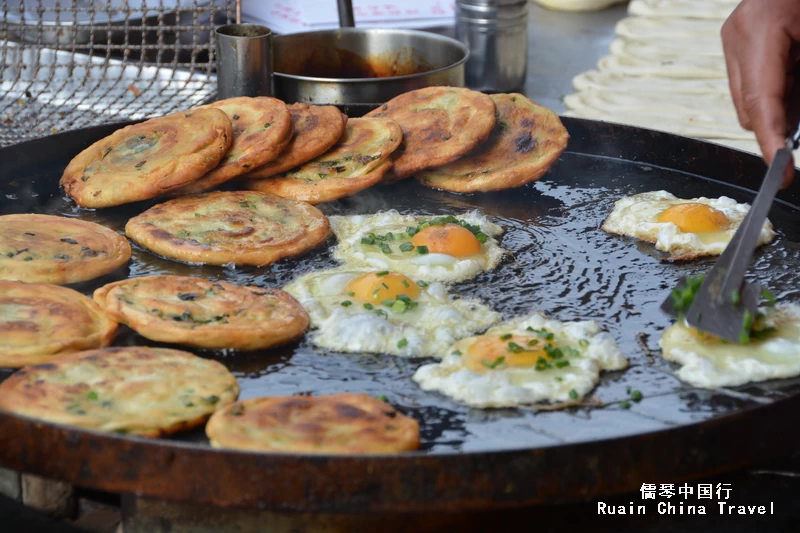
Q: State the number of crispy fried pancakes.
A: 12